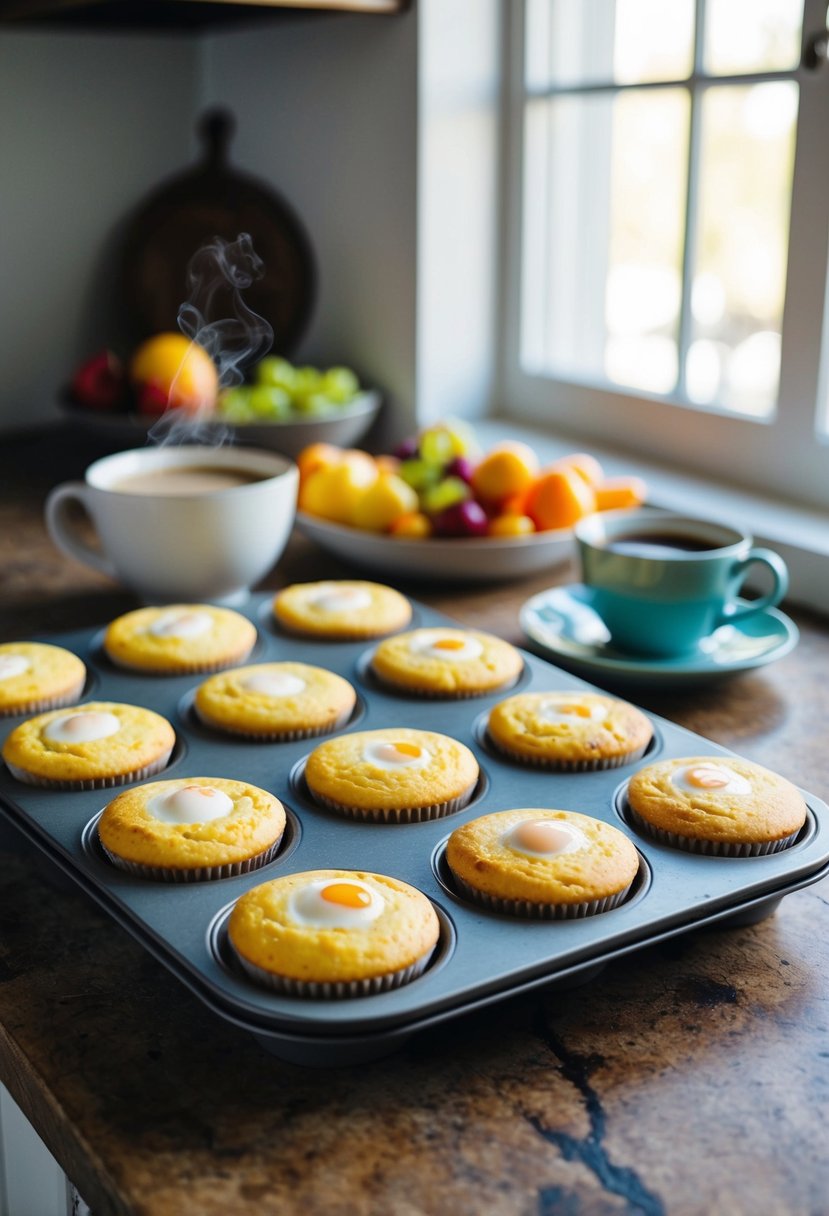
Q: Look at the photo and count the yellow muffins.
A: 12